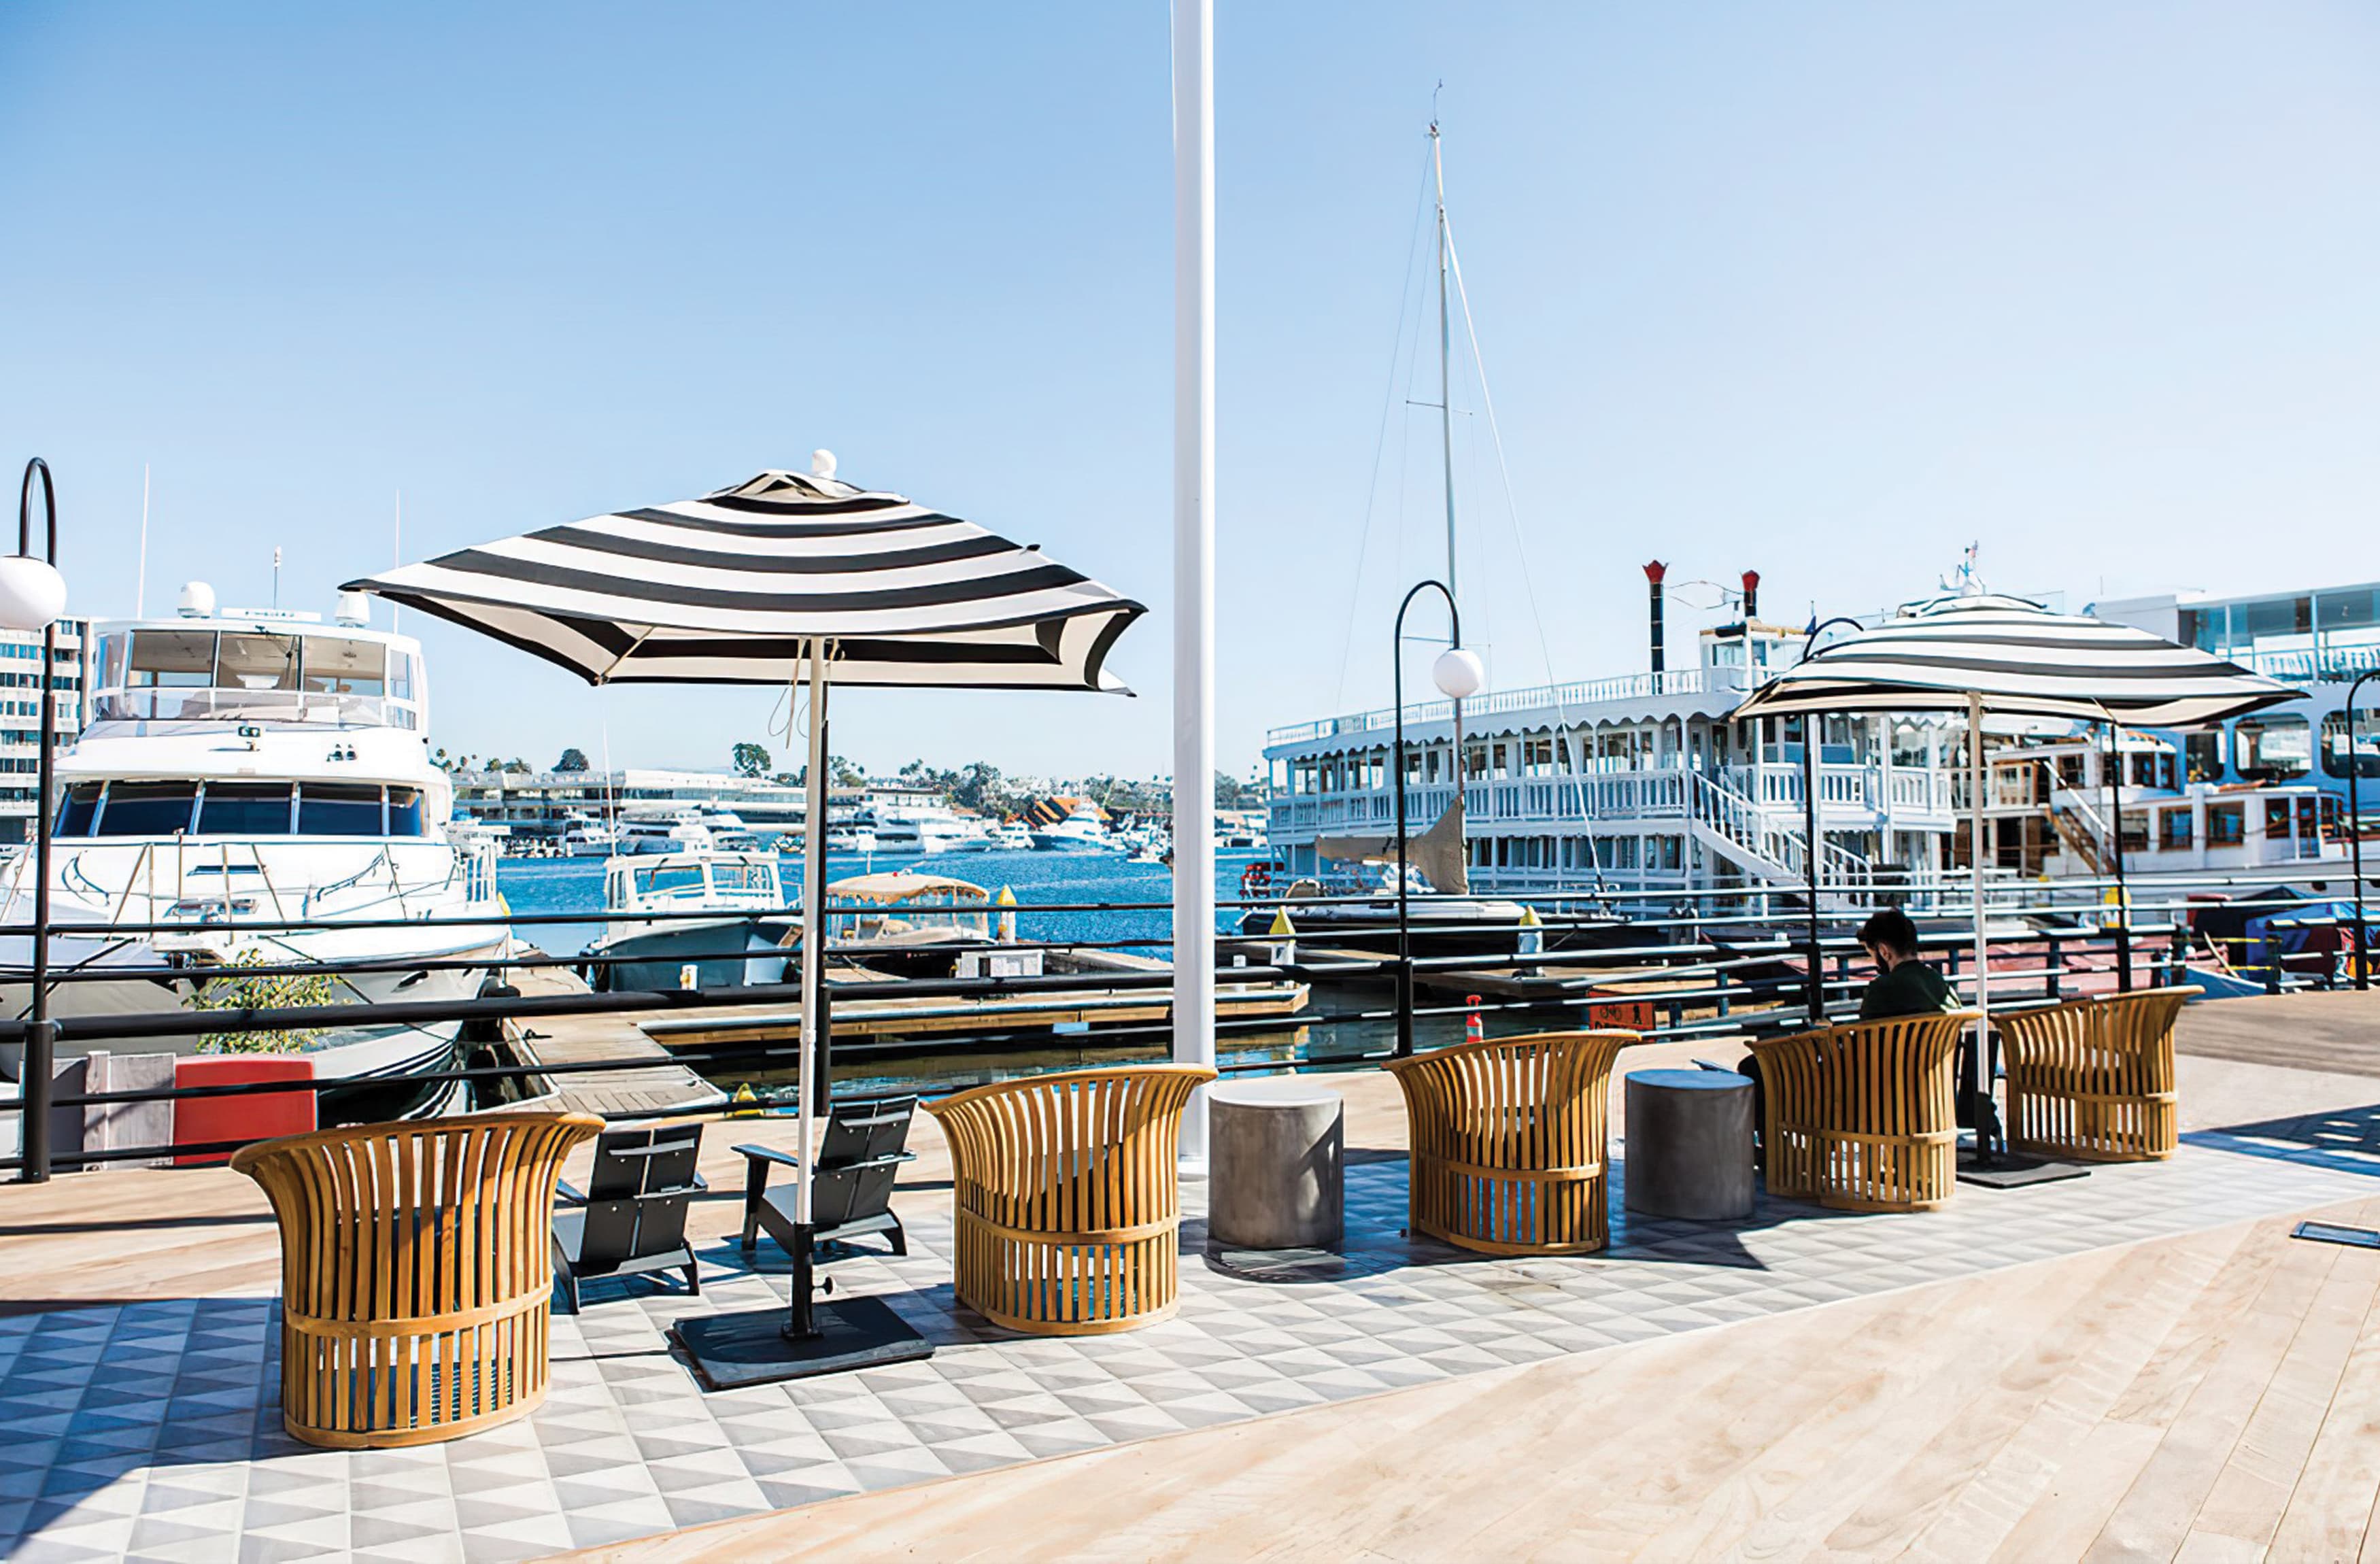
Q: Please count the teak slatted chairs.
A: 5